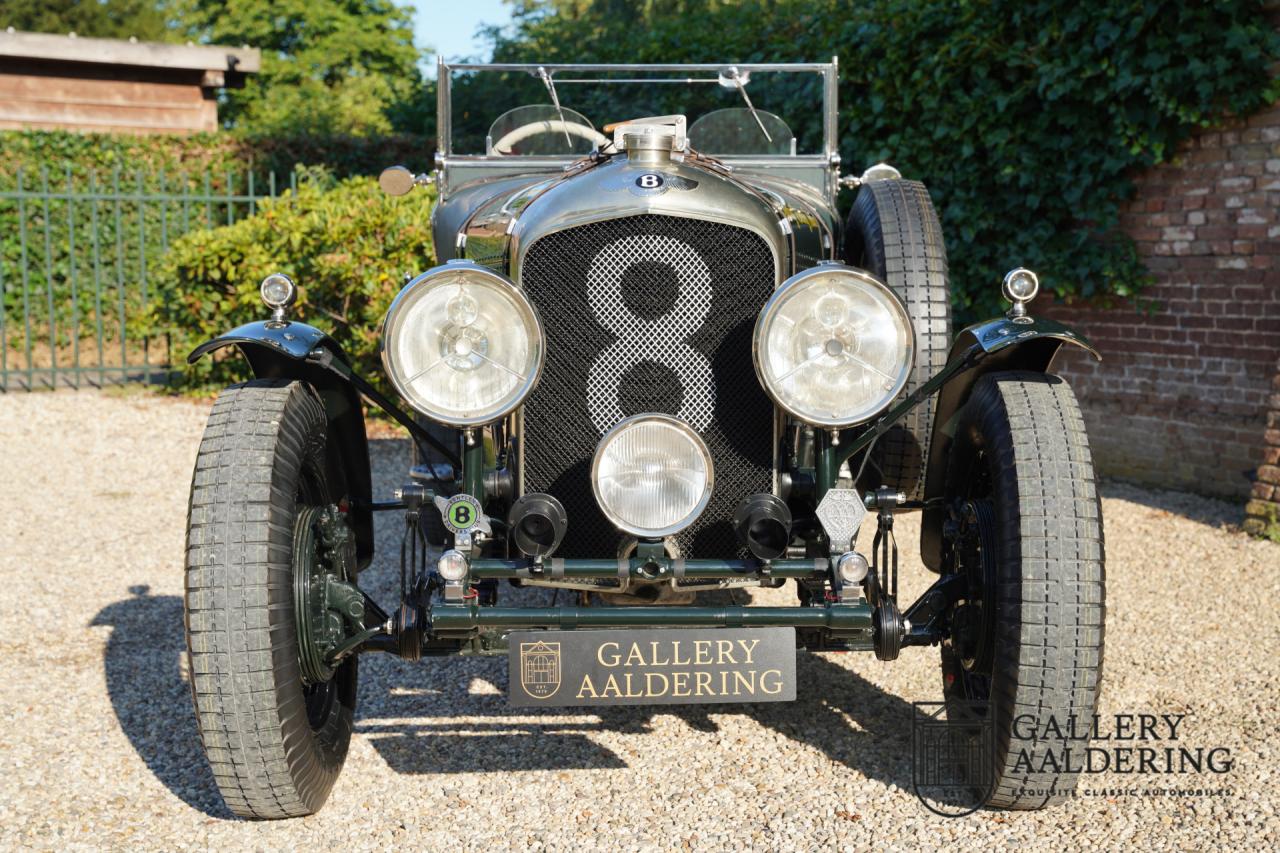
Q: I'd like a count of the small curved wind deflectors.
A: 2